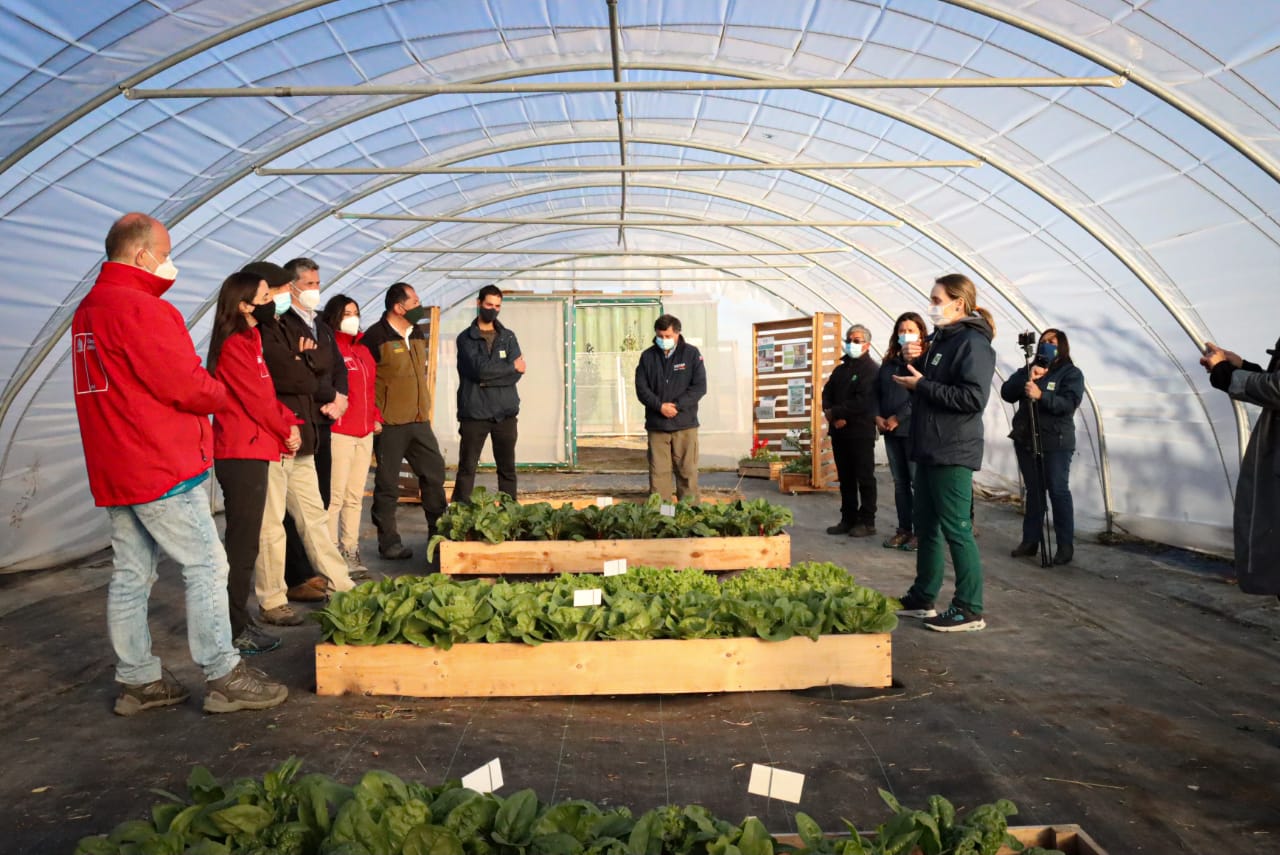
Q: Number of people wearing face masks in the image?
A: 12